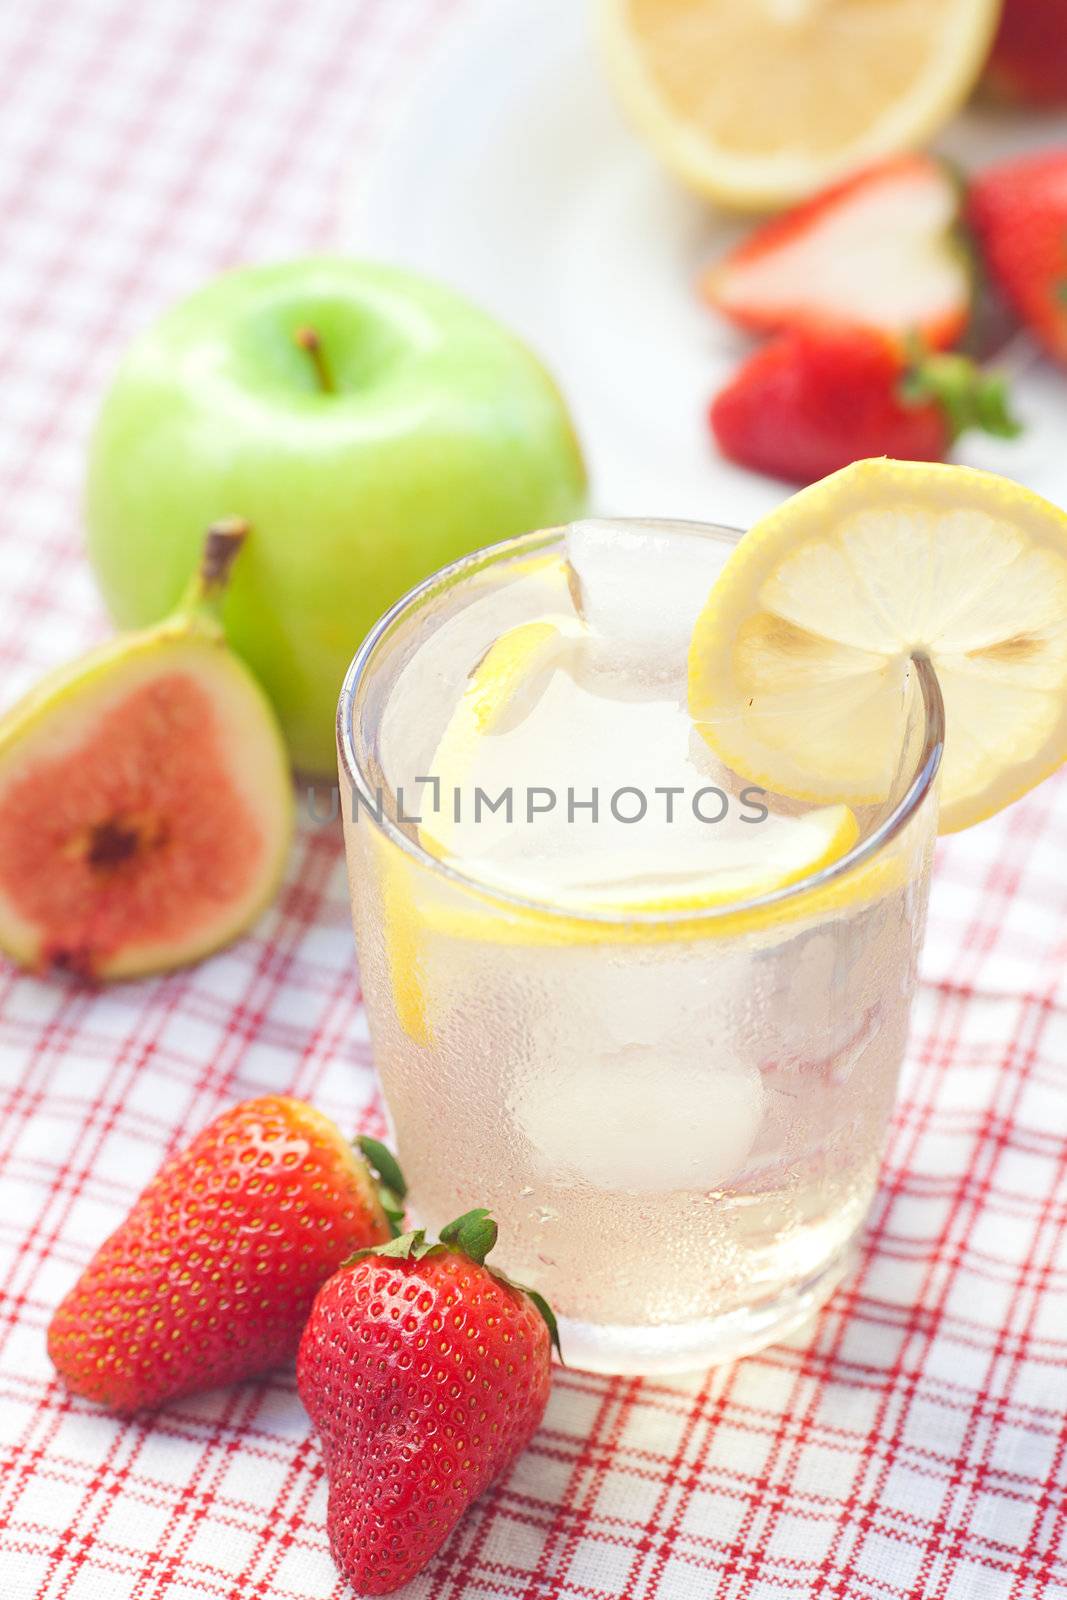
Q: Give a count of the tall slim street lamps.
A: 0